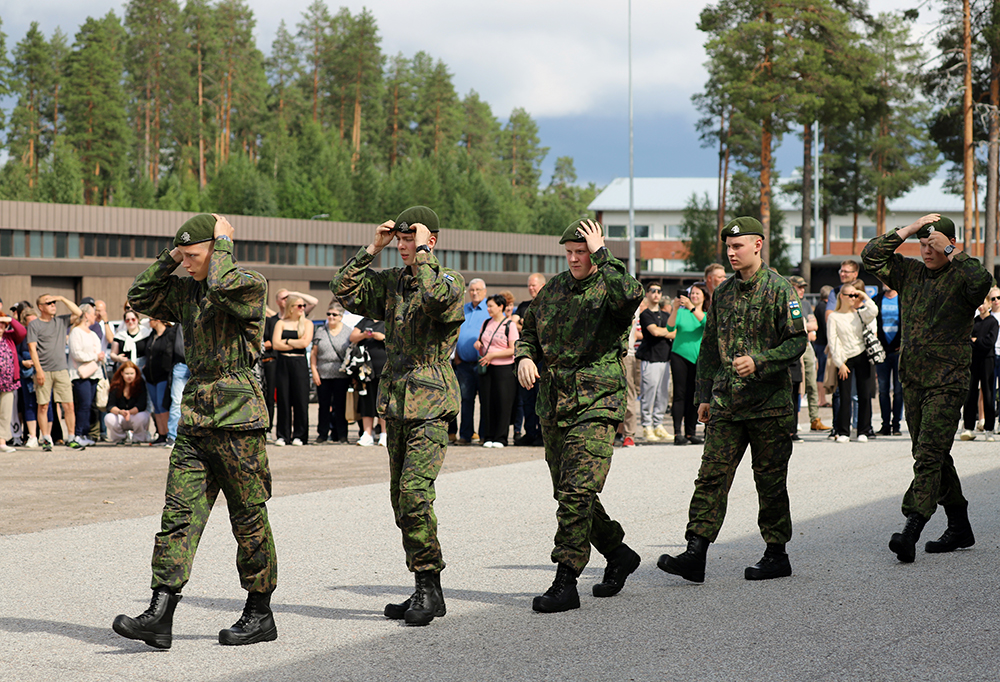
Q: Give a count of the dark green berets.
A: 5